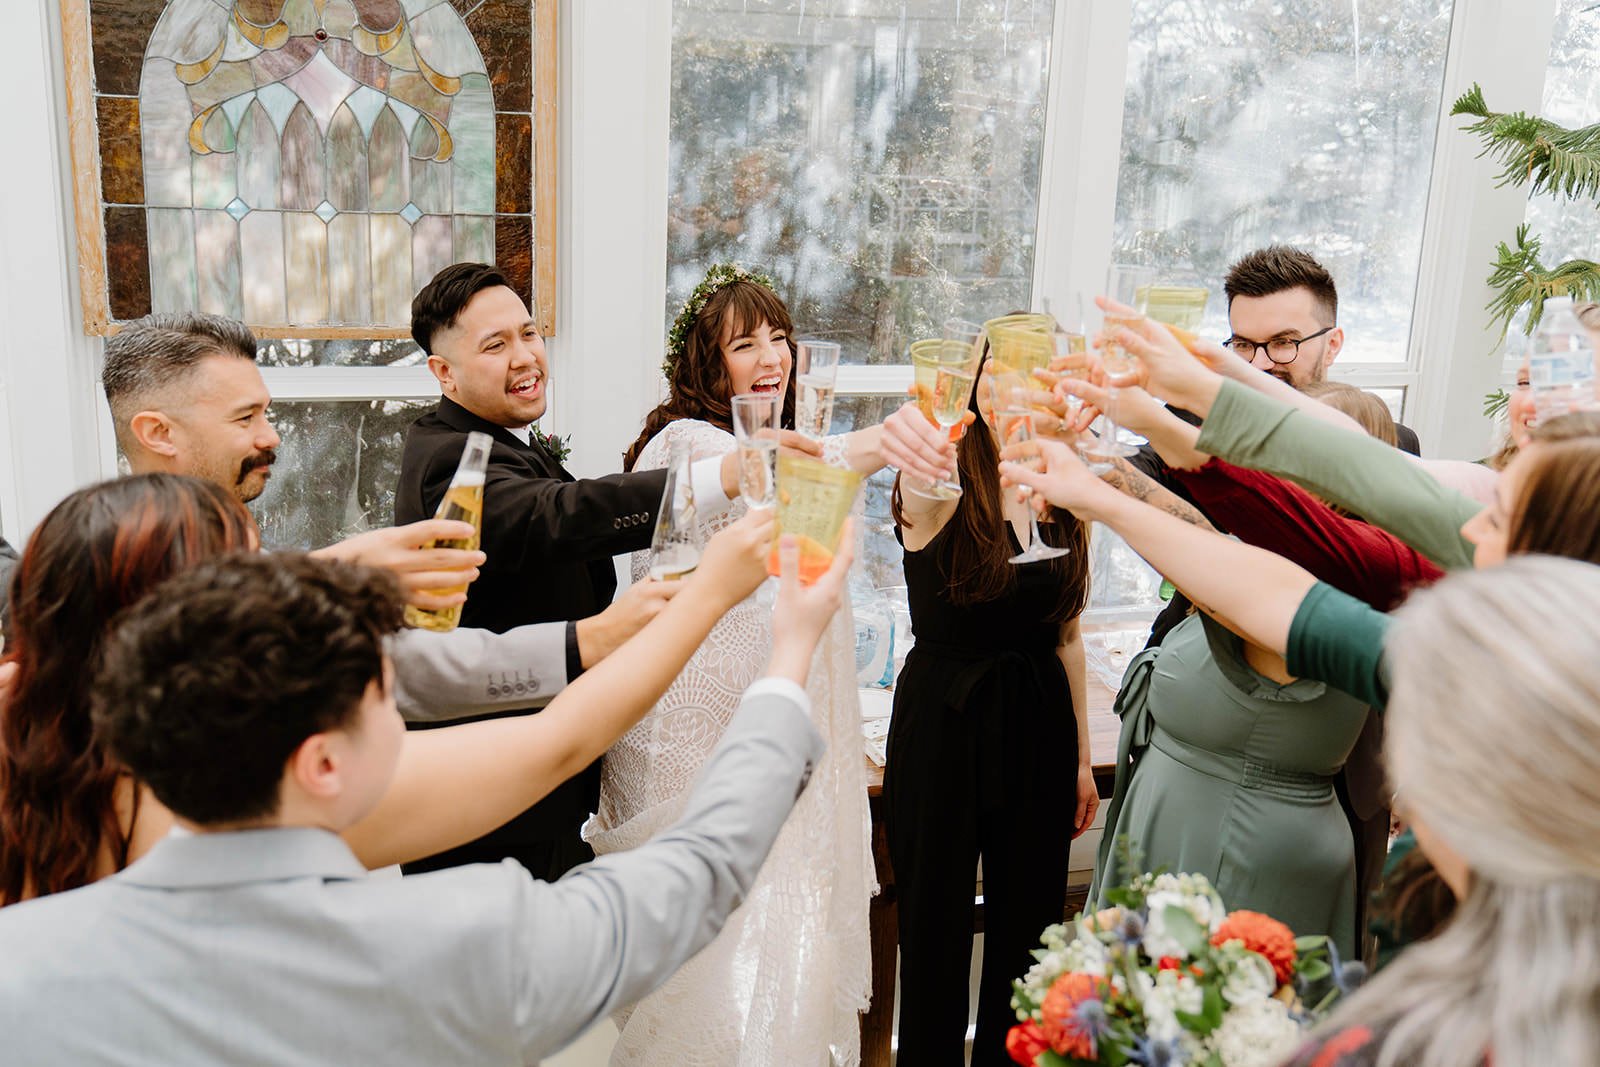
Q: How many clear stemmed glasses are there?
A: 6